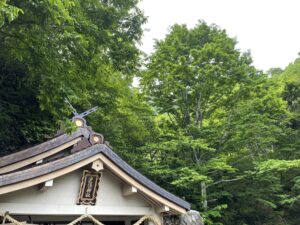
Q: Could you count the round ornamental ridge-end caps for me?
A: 2